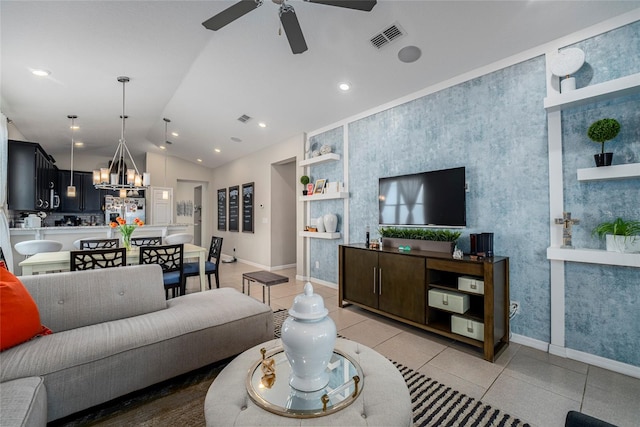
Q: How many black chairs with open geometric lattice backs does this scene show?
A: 5